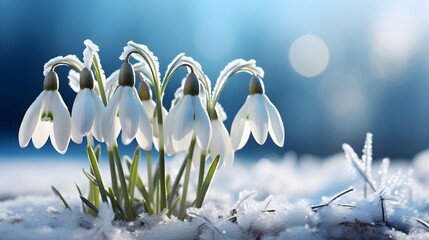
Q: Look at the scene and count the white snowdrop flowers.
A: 7